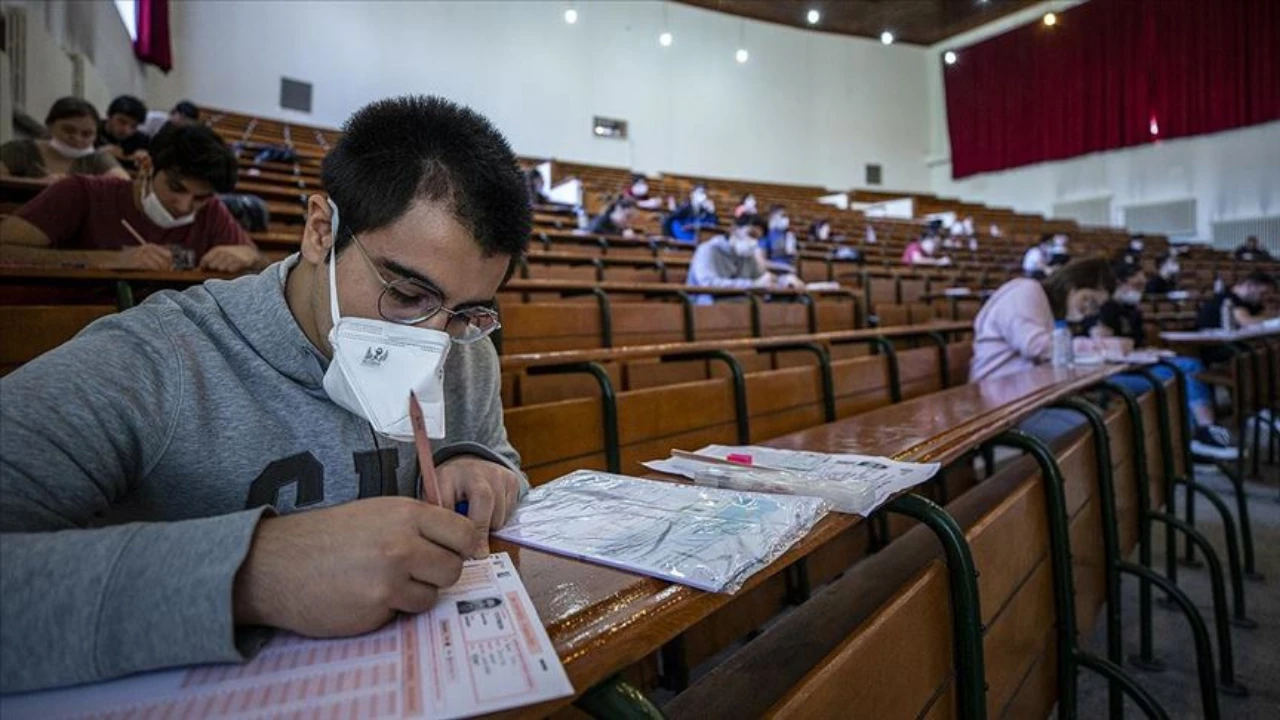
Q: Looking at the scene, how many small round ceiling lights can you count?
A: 7